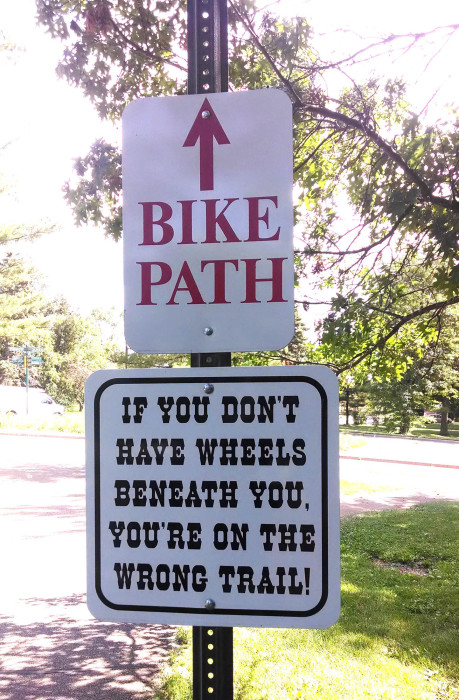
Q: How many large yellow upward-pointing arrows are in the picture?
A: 0